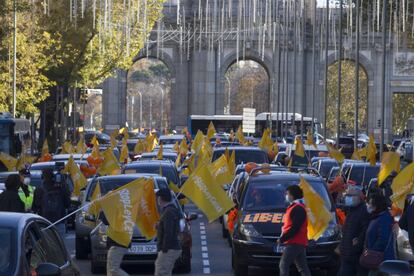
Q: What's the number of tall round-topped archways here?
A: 3